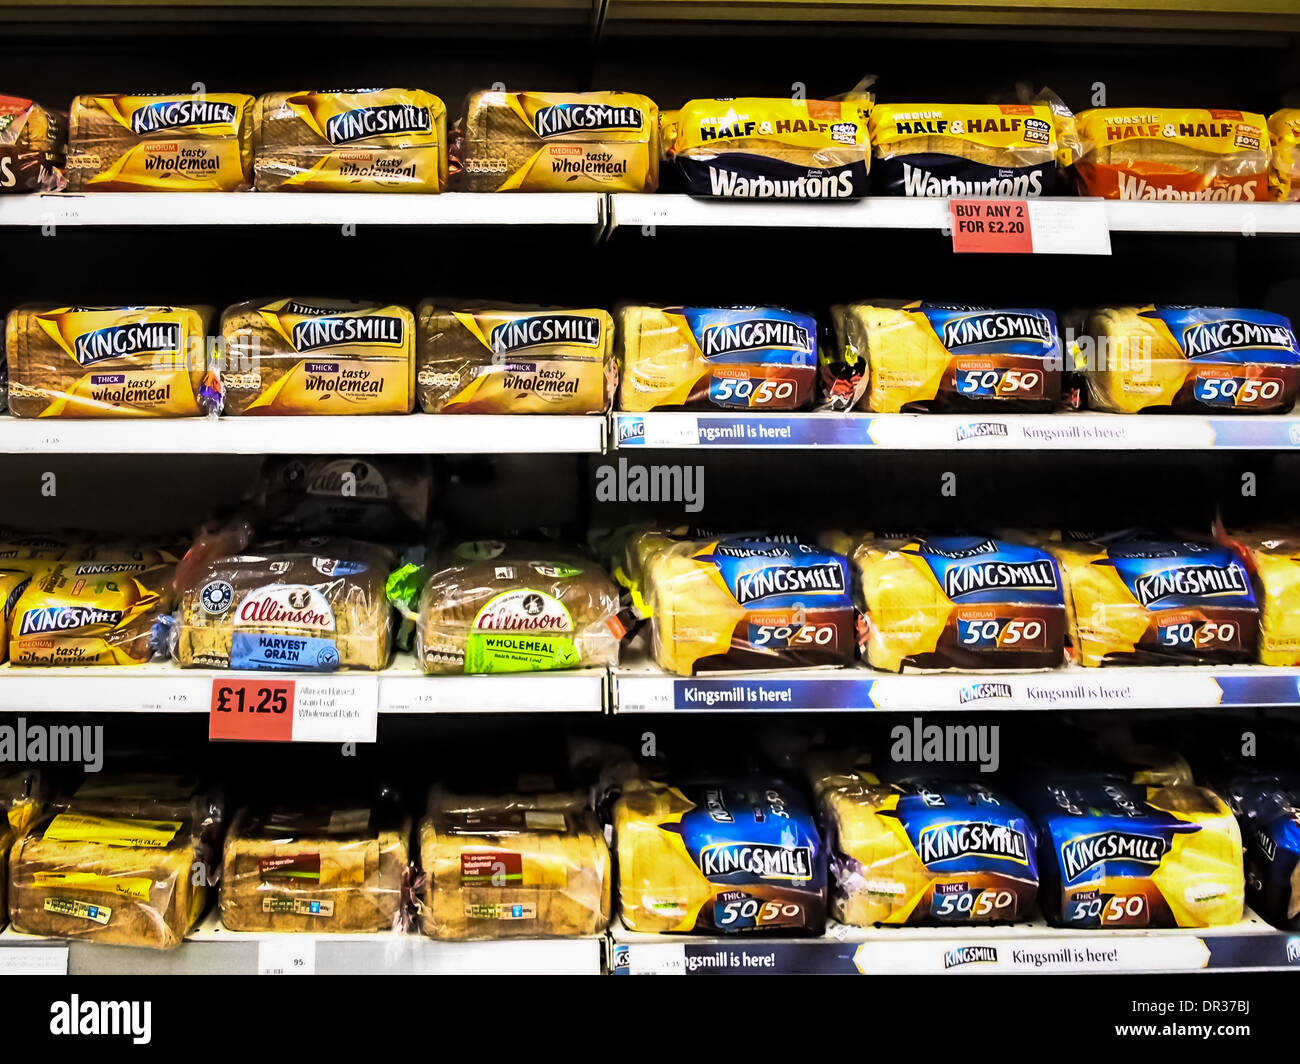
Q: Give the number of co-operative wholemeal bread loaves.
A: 2